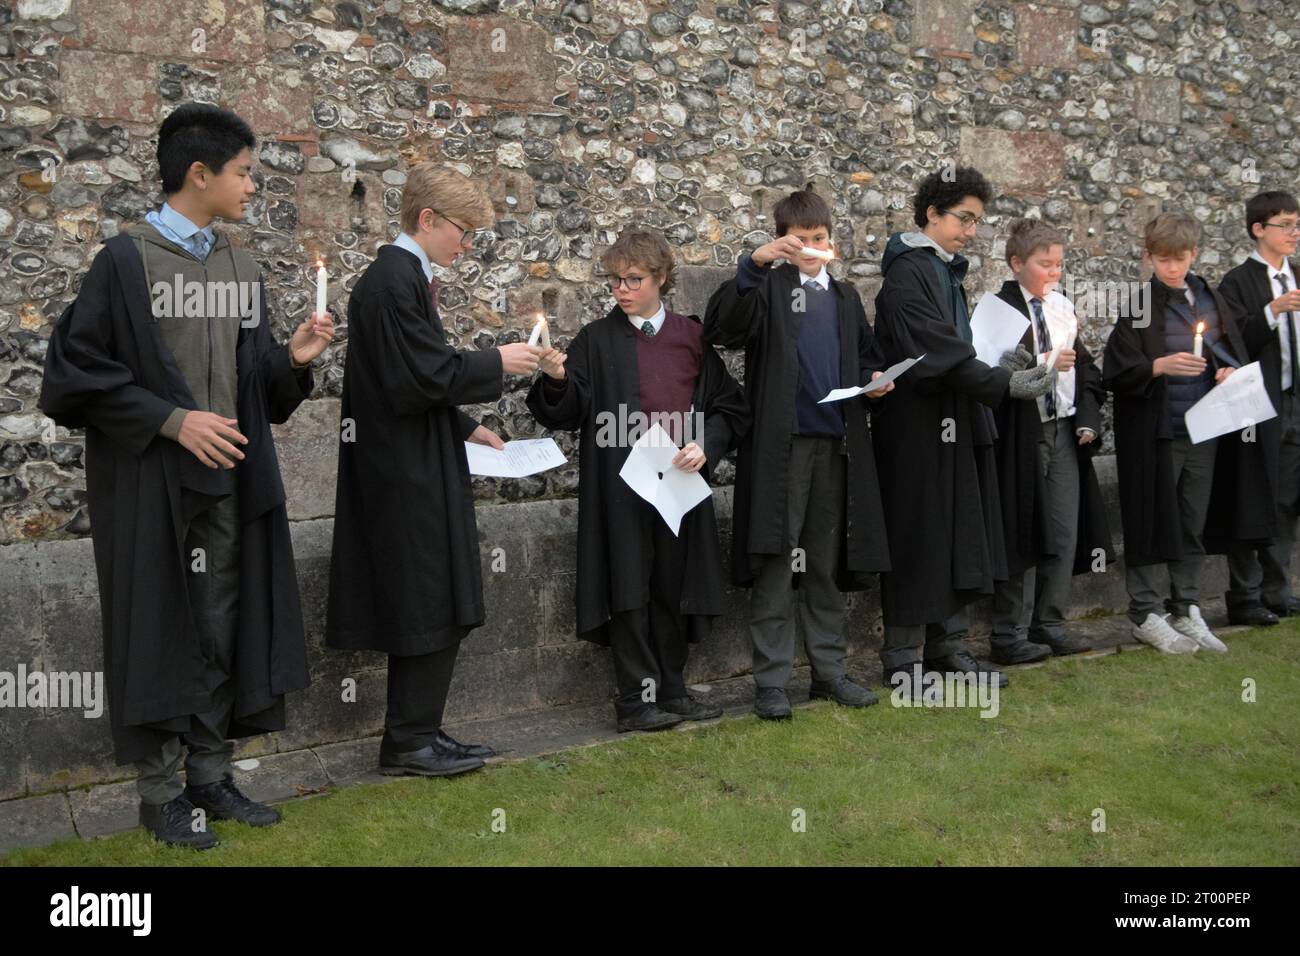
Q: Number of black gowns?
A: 8